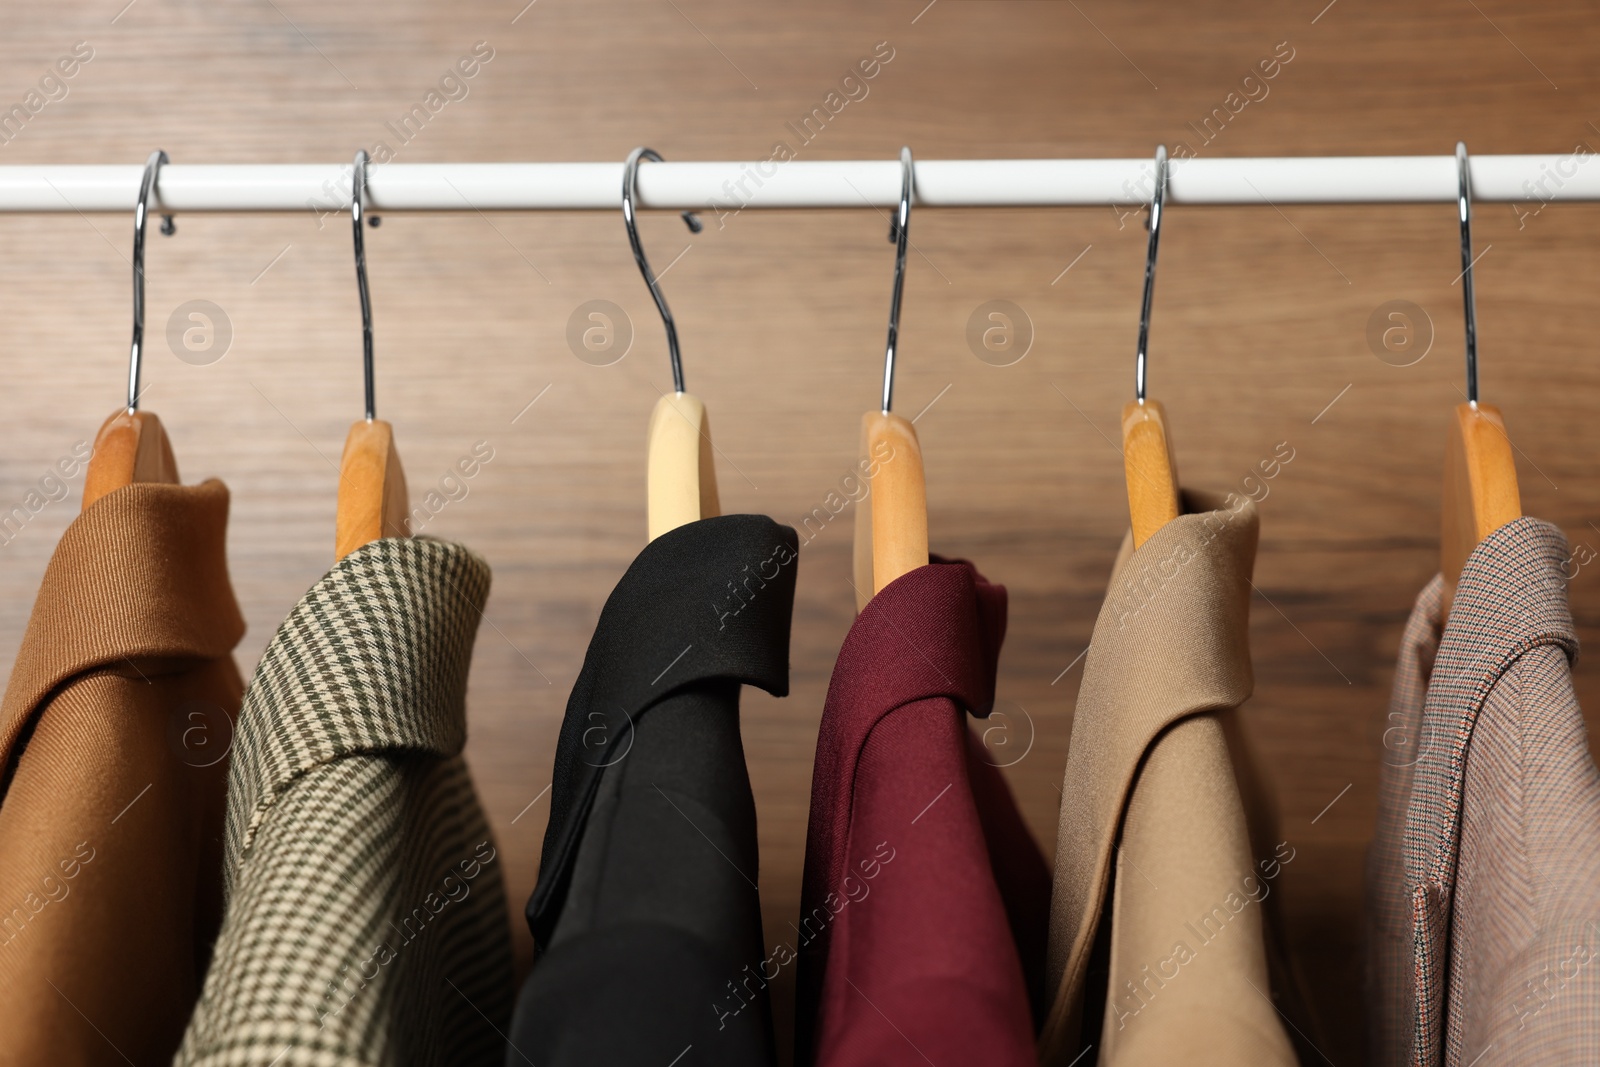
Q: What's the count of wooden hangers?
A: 6